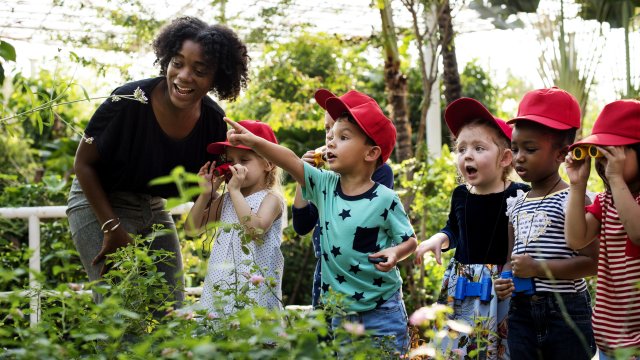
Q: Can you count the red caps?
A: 6